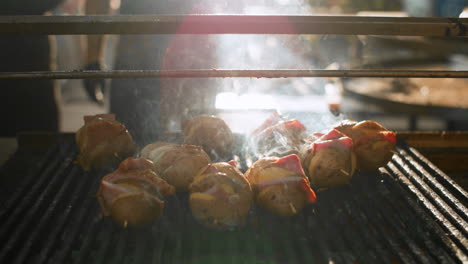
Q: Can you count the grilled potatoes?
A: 9